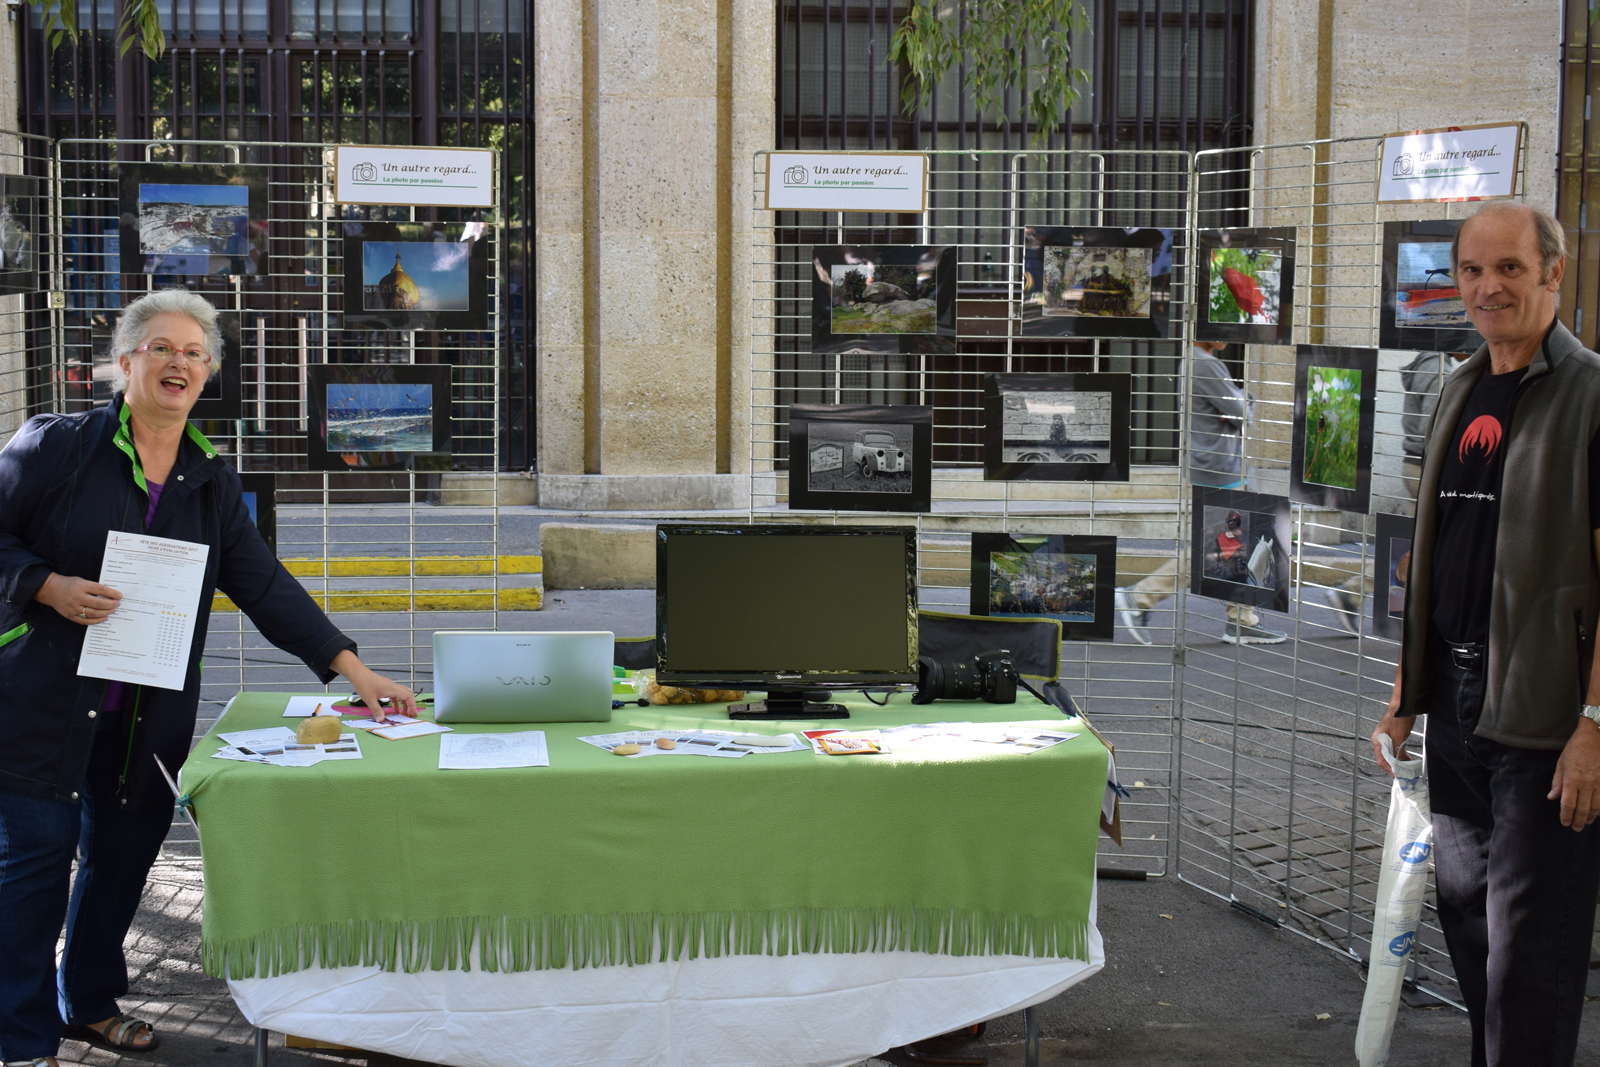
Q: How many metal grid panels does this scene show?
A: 4